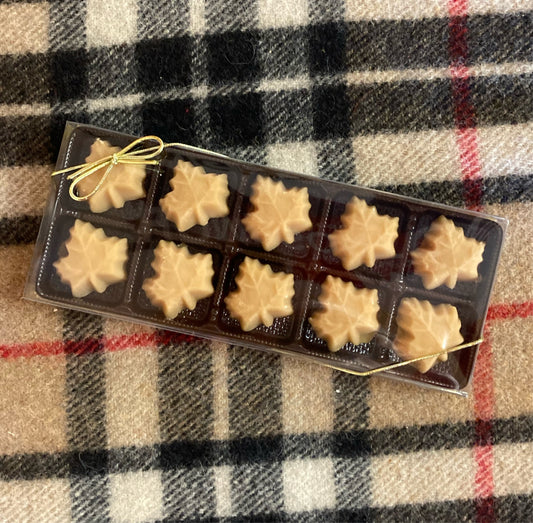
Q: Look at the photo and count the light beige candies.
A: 10